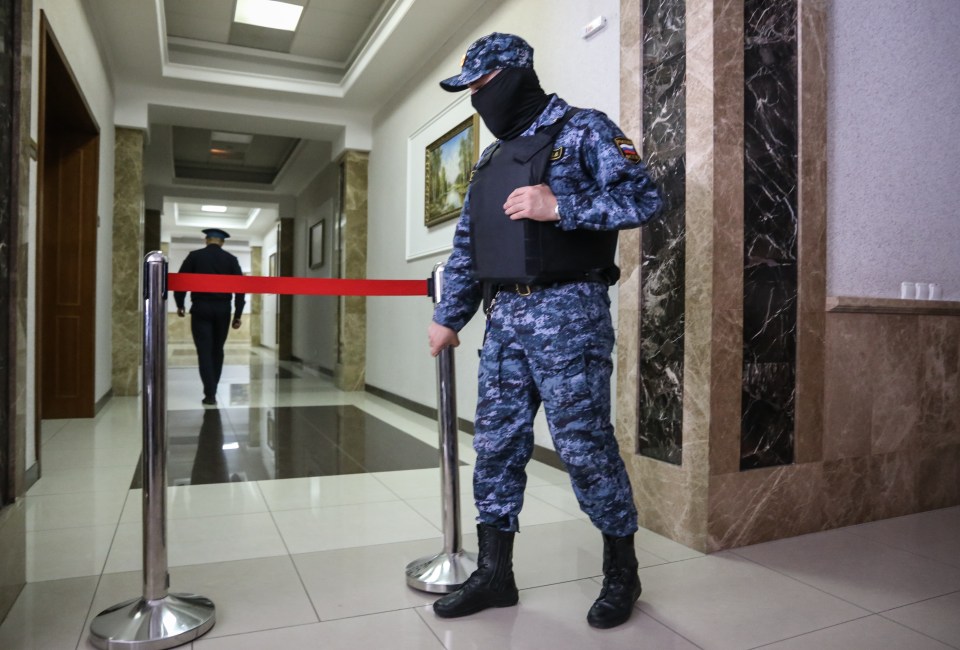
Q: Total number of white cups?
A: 3